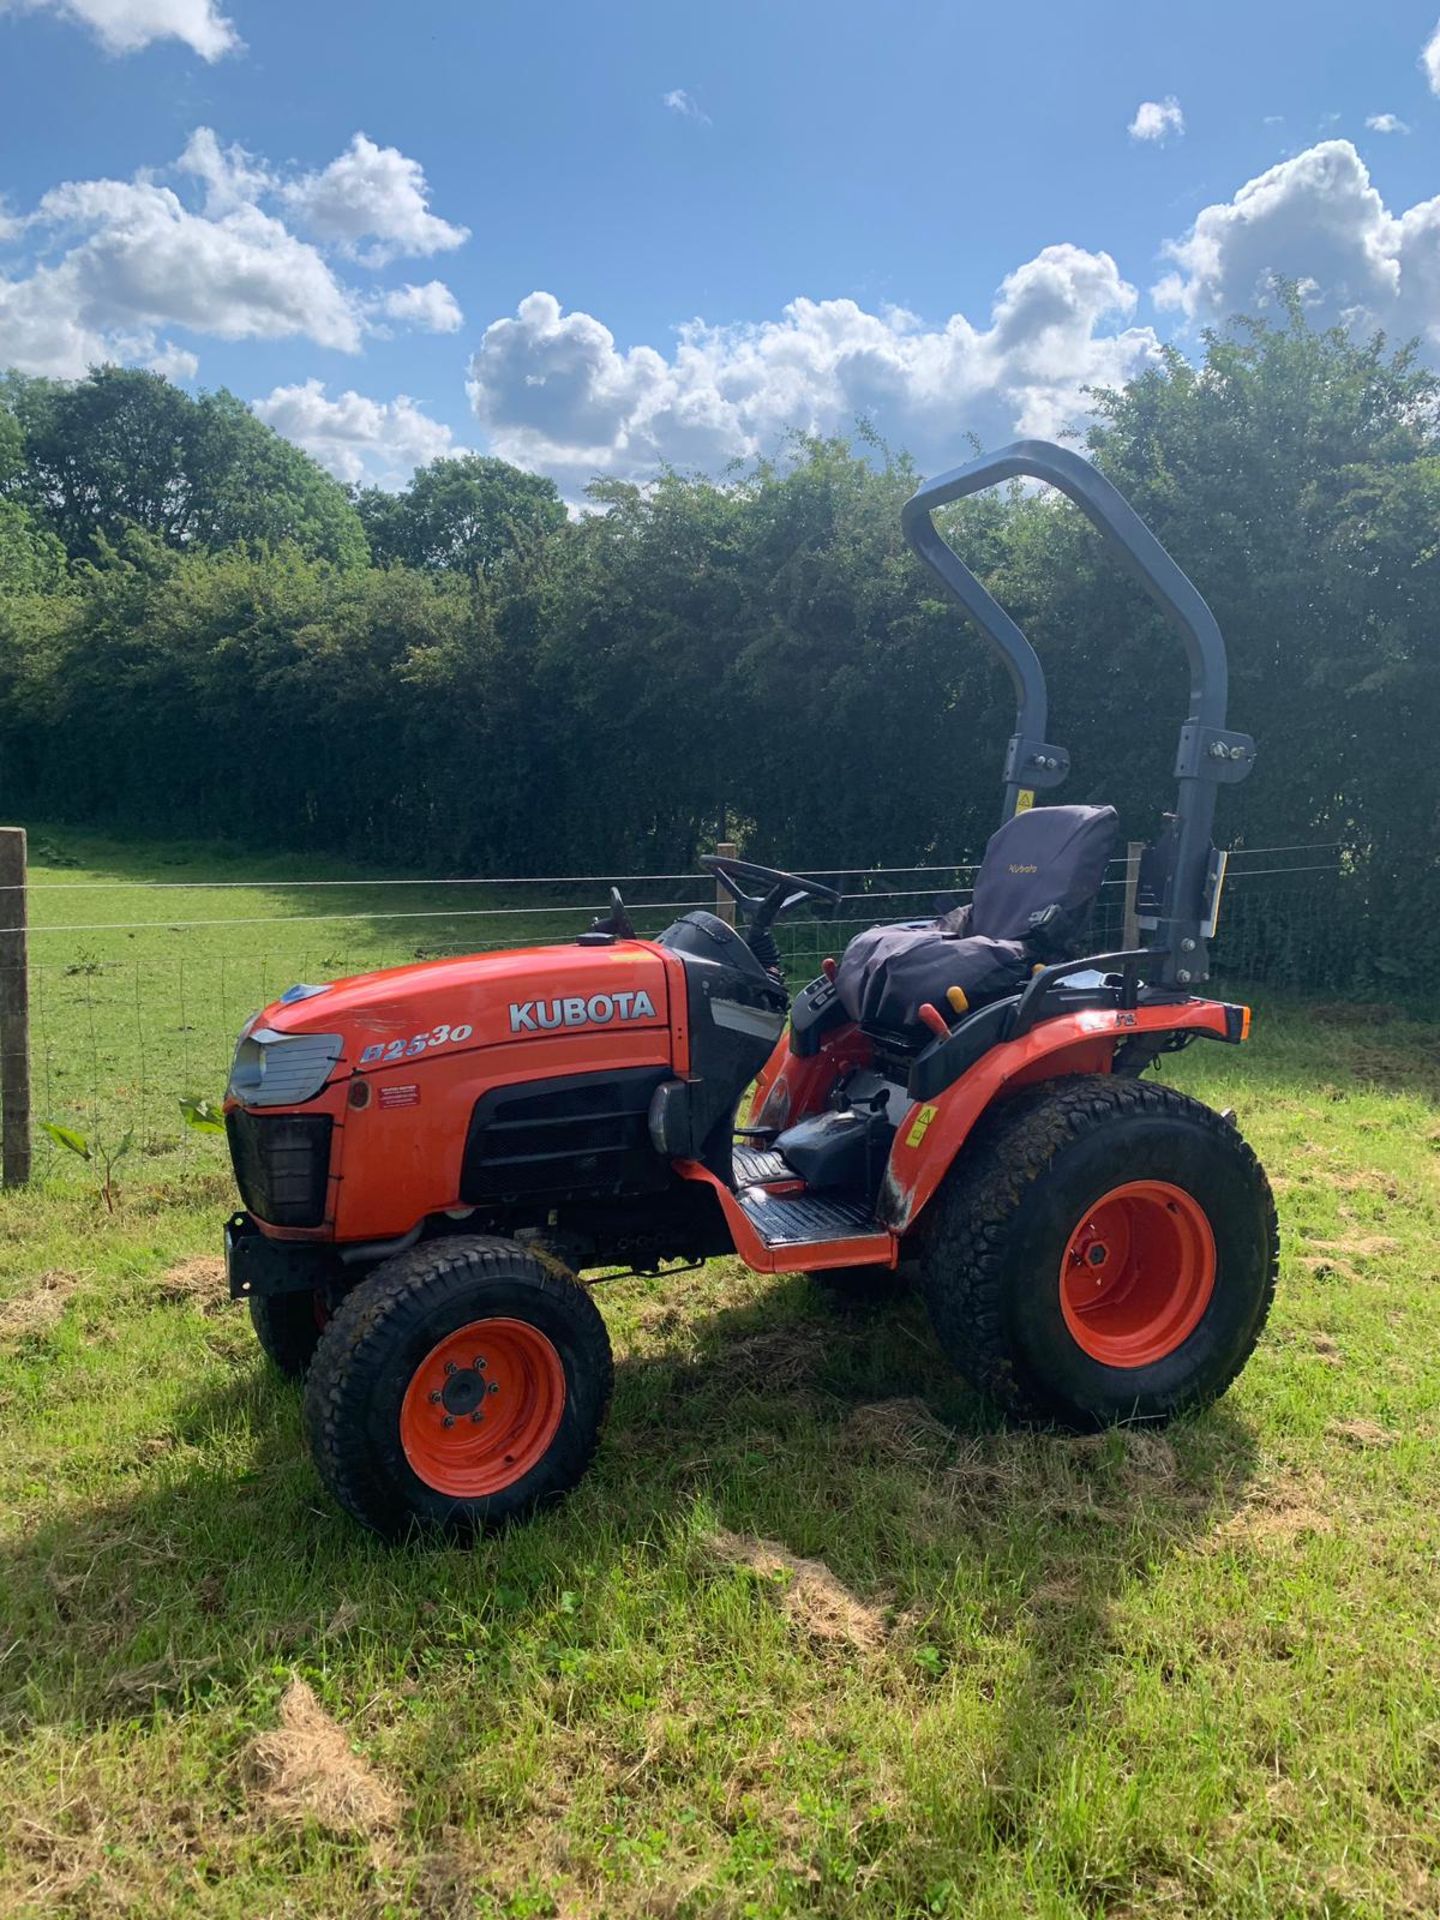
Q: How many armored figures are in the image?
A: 0